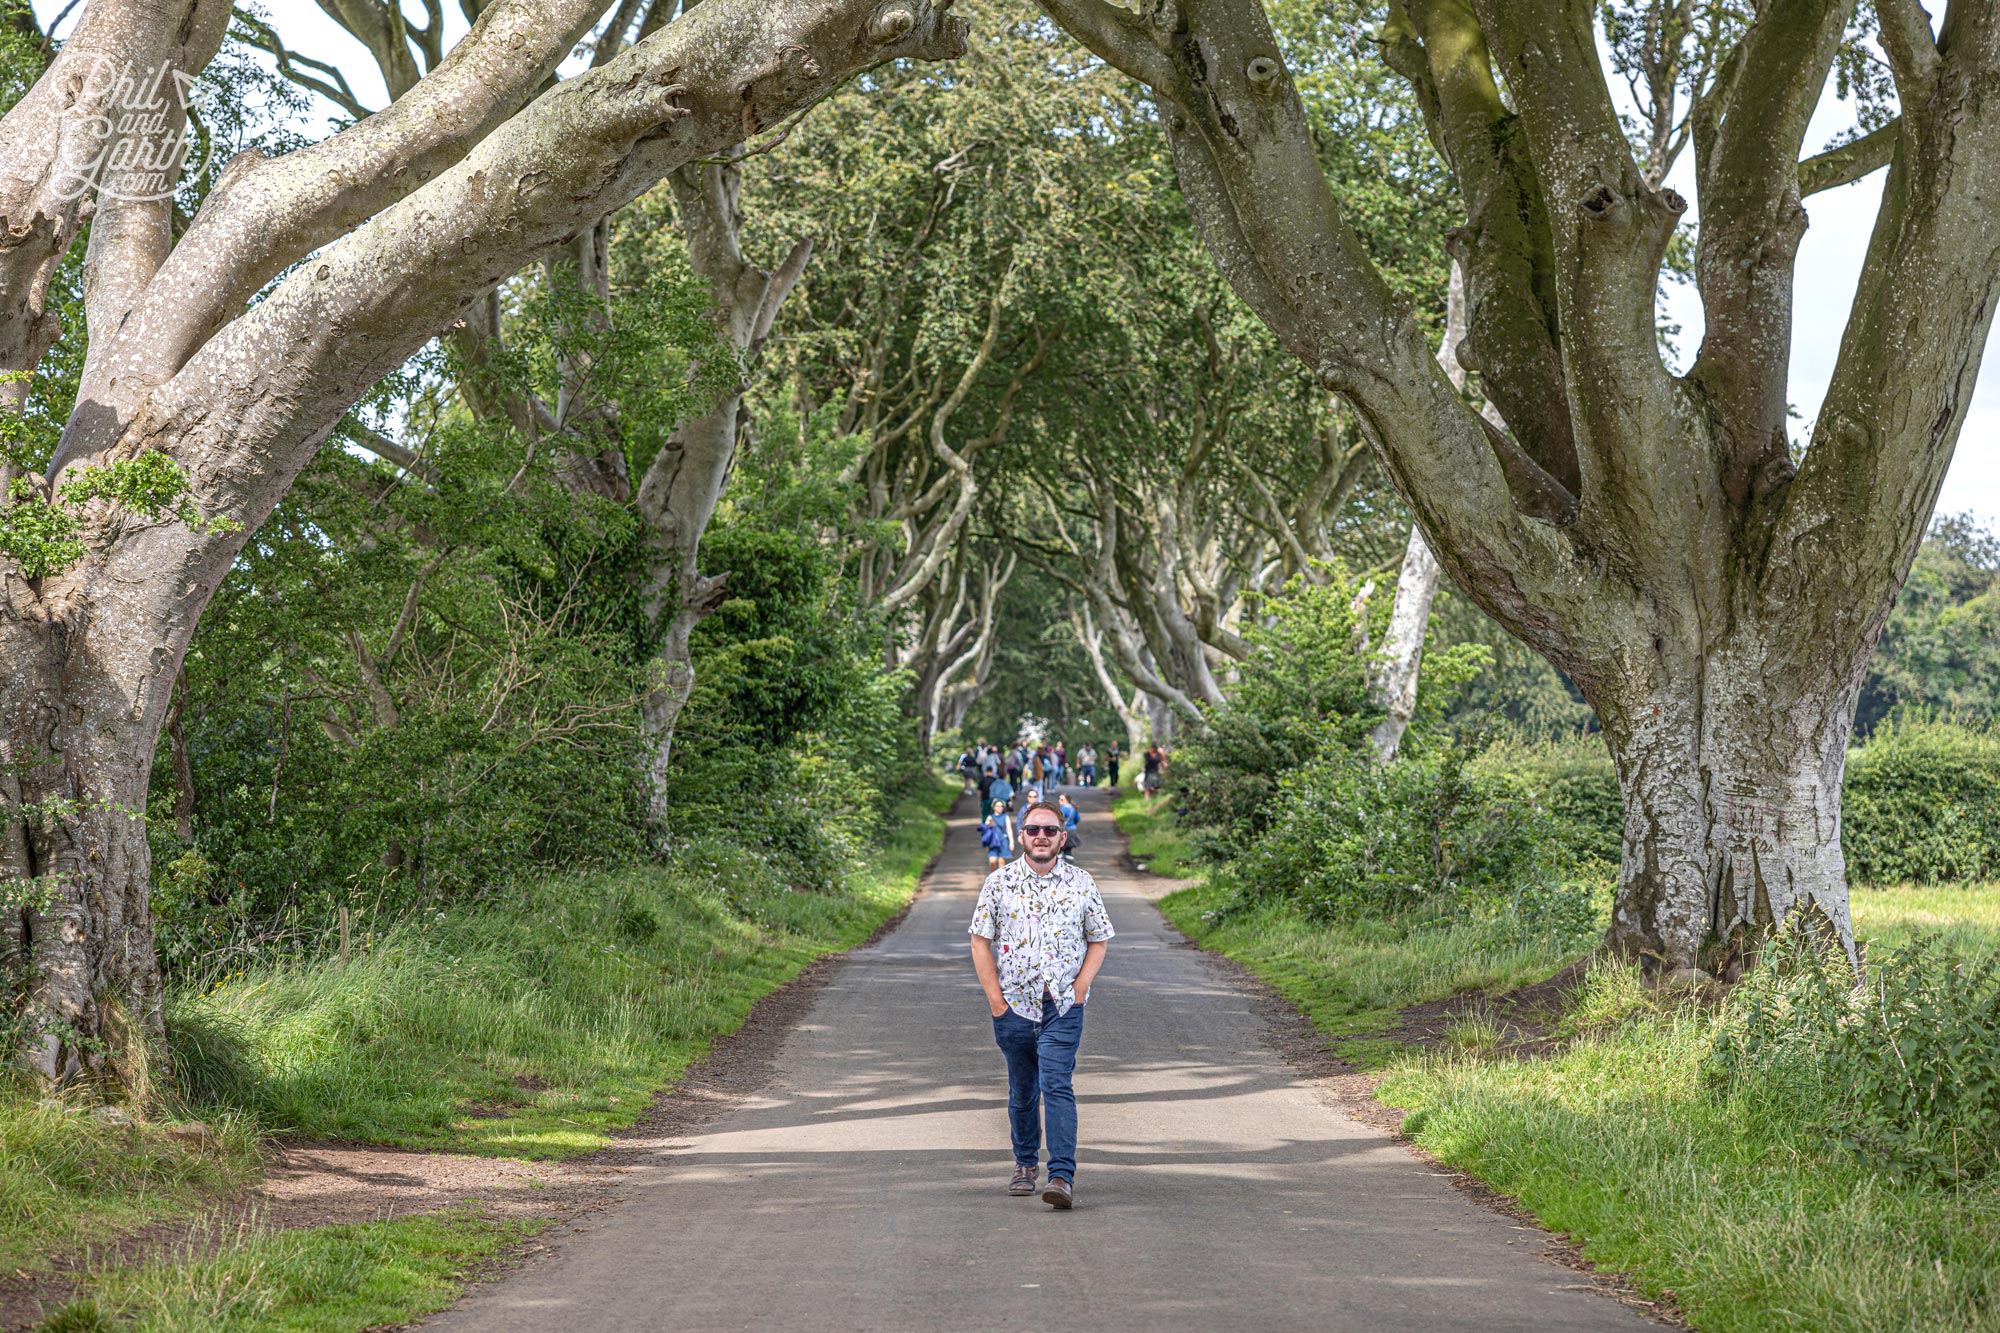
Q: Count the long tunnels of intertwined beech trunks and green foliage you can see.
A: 1